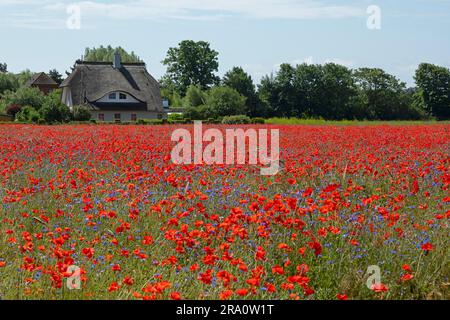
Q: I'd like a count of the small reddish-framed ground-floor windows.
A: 3